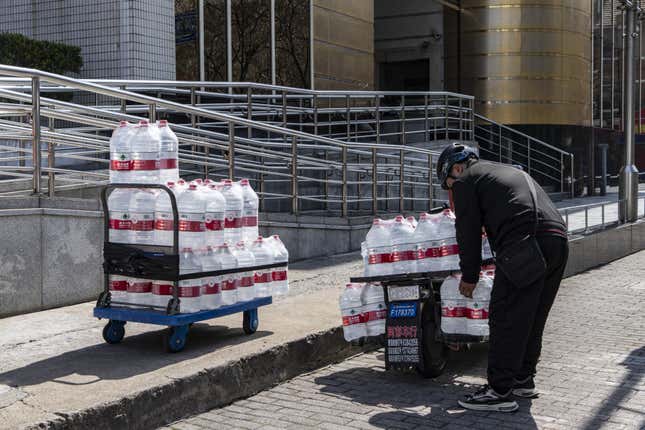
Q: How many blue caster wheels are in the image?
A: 3